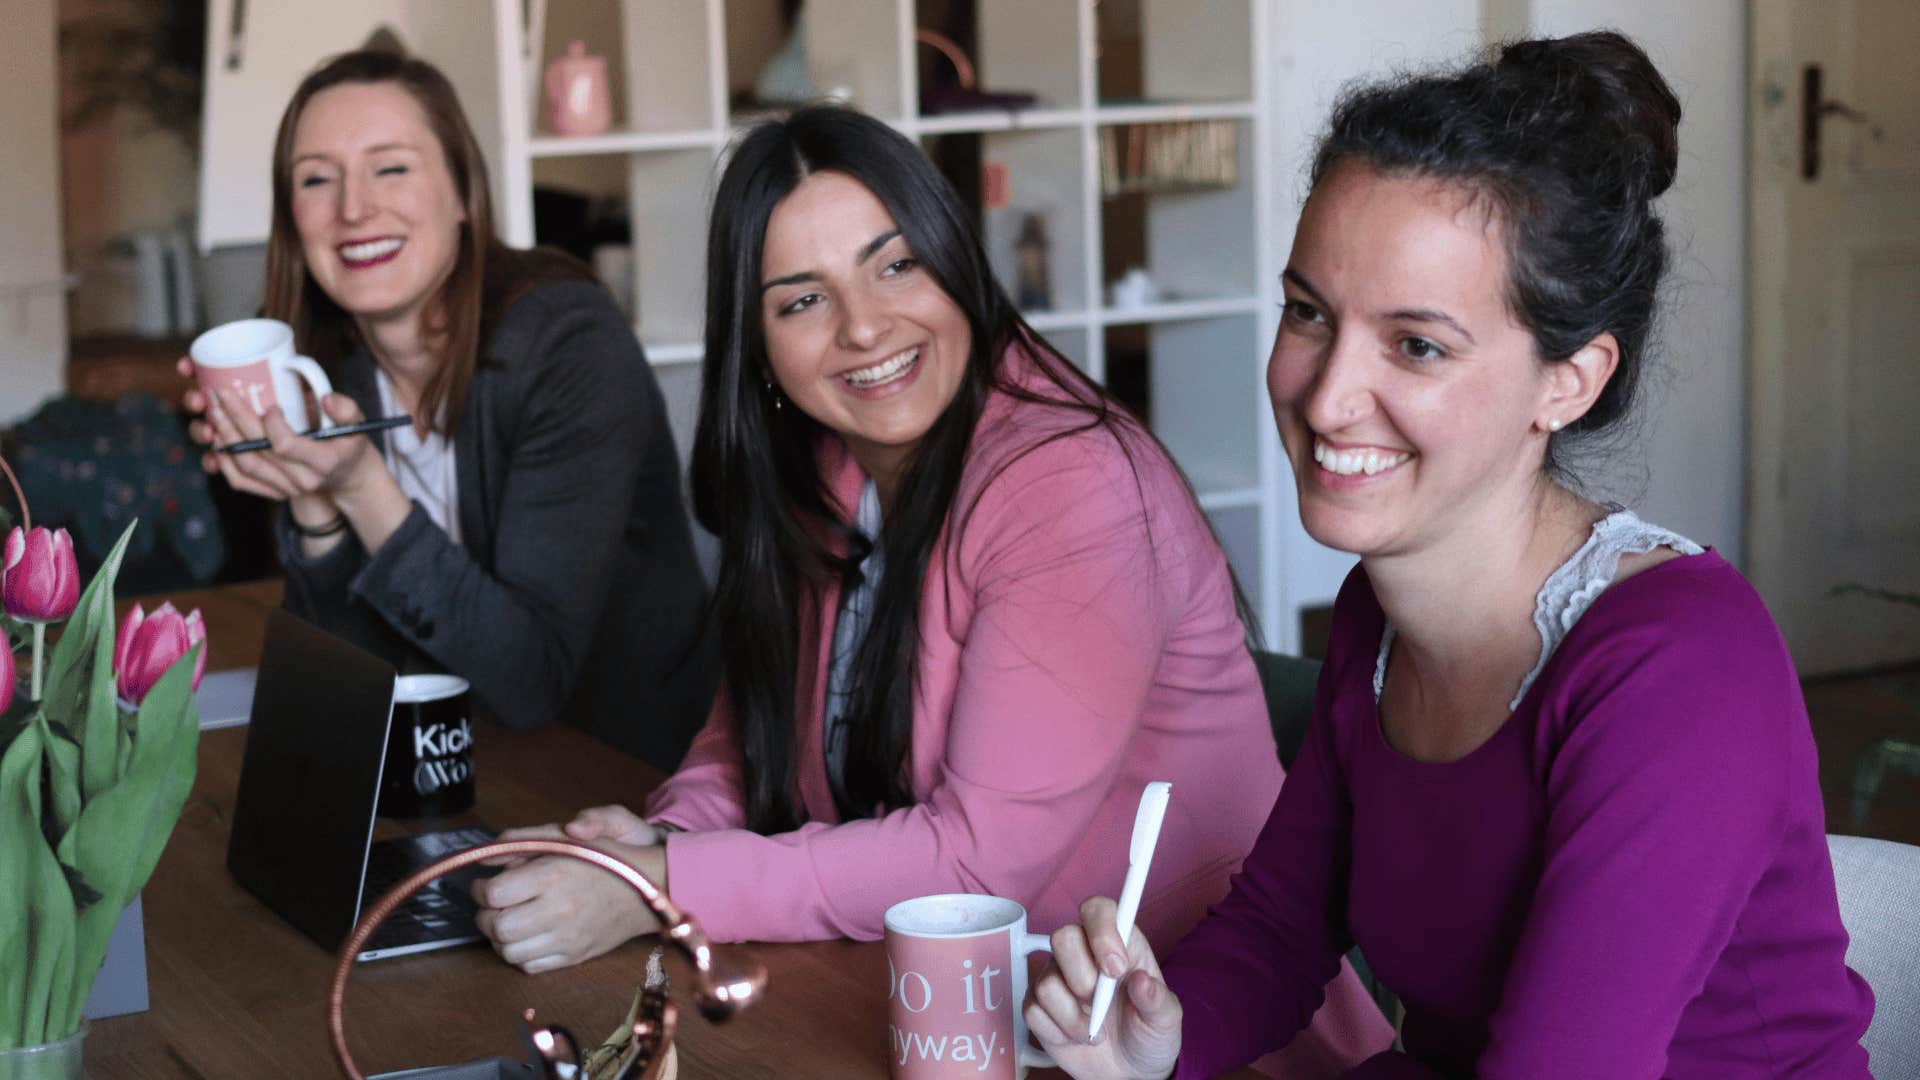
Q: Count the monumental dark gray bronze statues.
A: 0